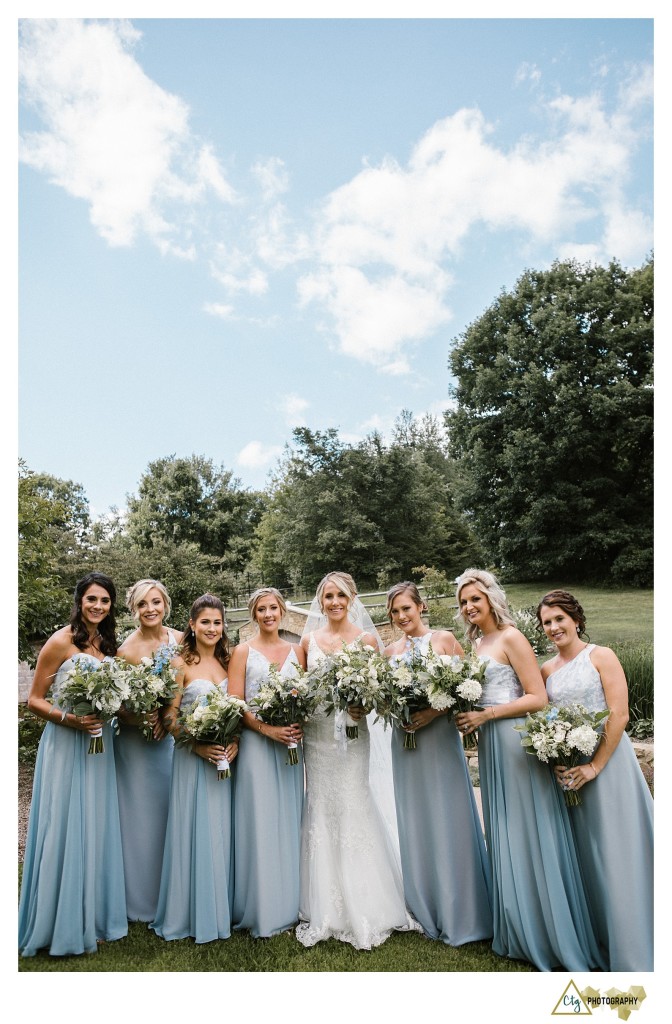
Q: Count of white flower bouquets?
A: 8